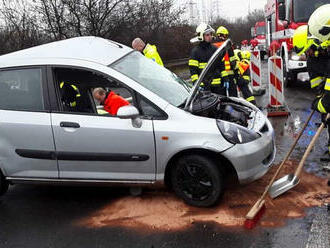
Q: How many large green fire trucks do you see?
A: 0